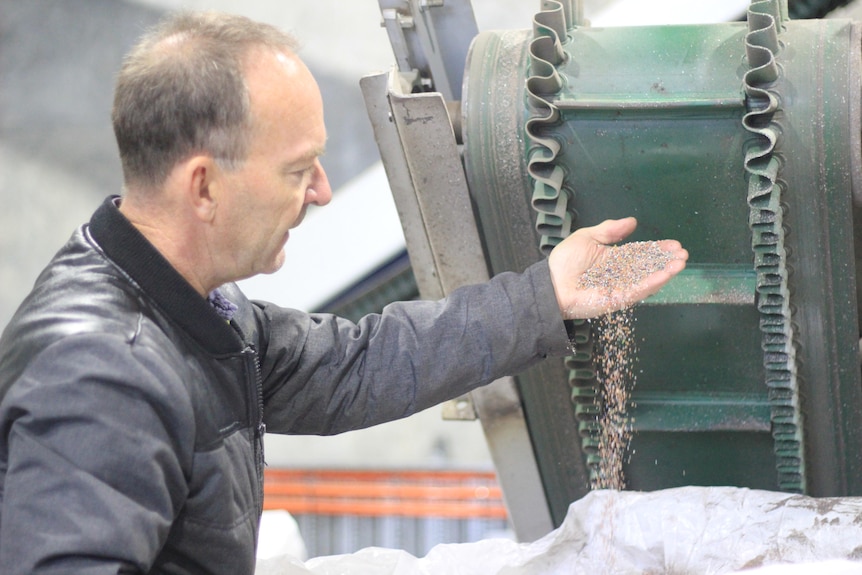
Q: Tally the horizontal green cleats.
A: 3